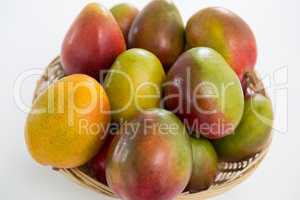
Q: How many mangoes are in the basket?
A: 11